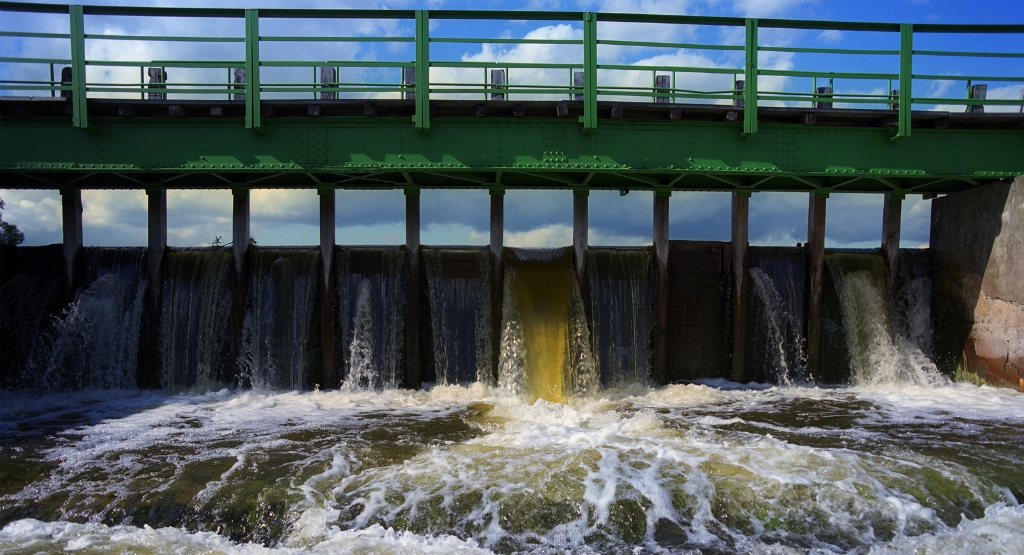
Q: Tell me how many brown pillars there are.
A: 11